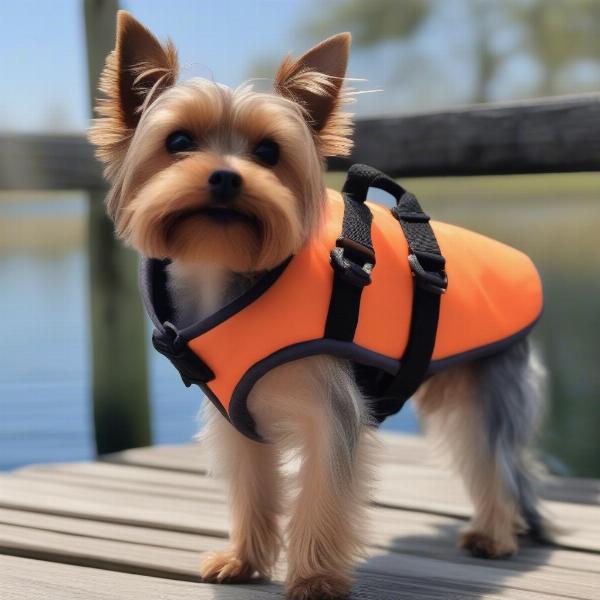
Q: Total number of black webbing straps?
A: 2